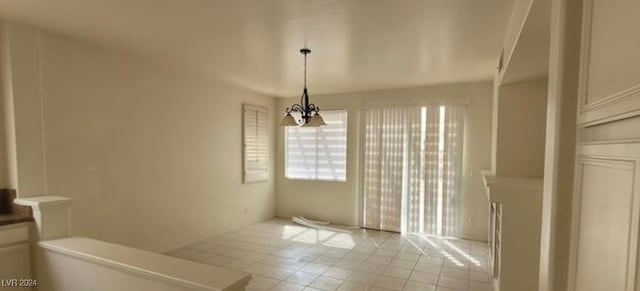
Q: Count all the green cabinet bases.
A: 0